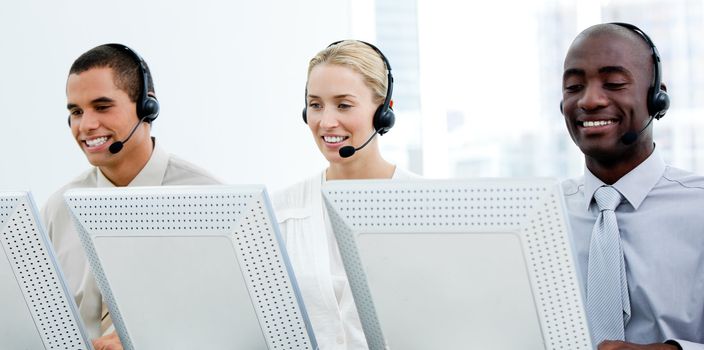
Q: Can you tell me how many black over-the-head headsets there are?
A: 3